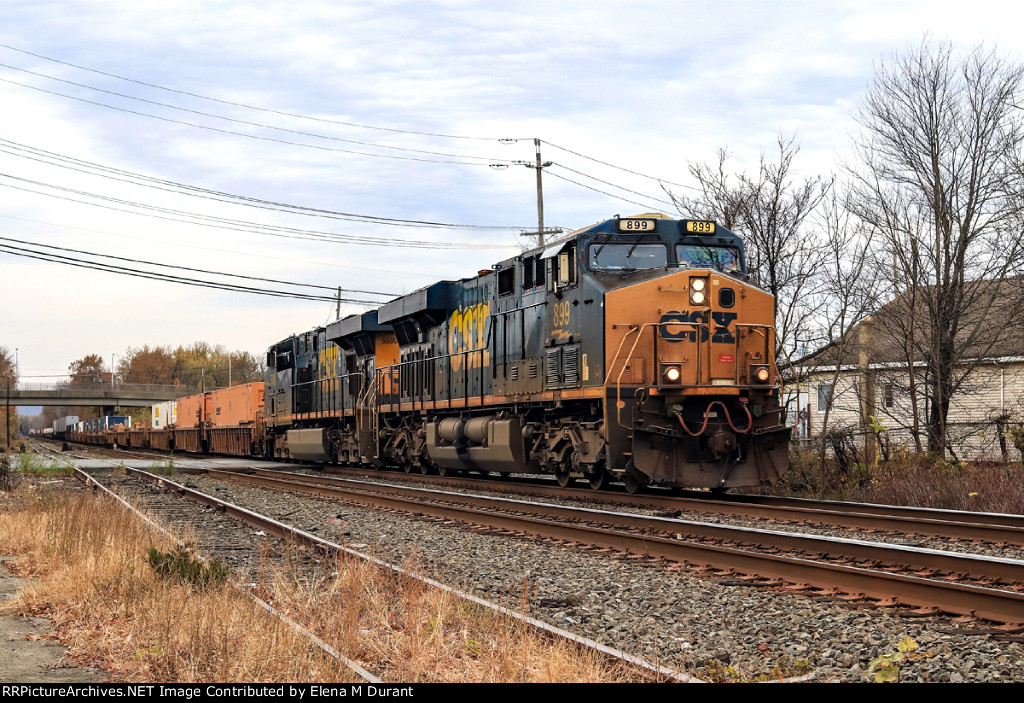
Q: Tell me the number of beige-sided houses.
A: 1